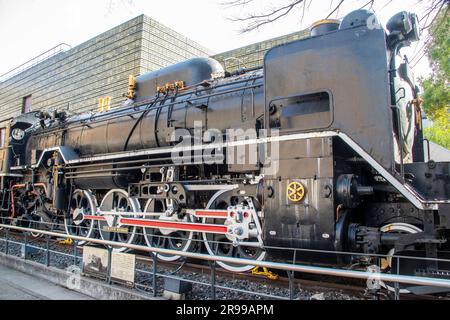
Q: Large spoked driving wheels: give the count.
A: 4